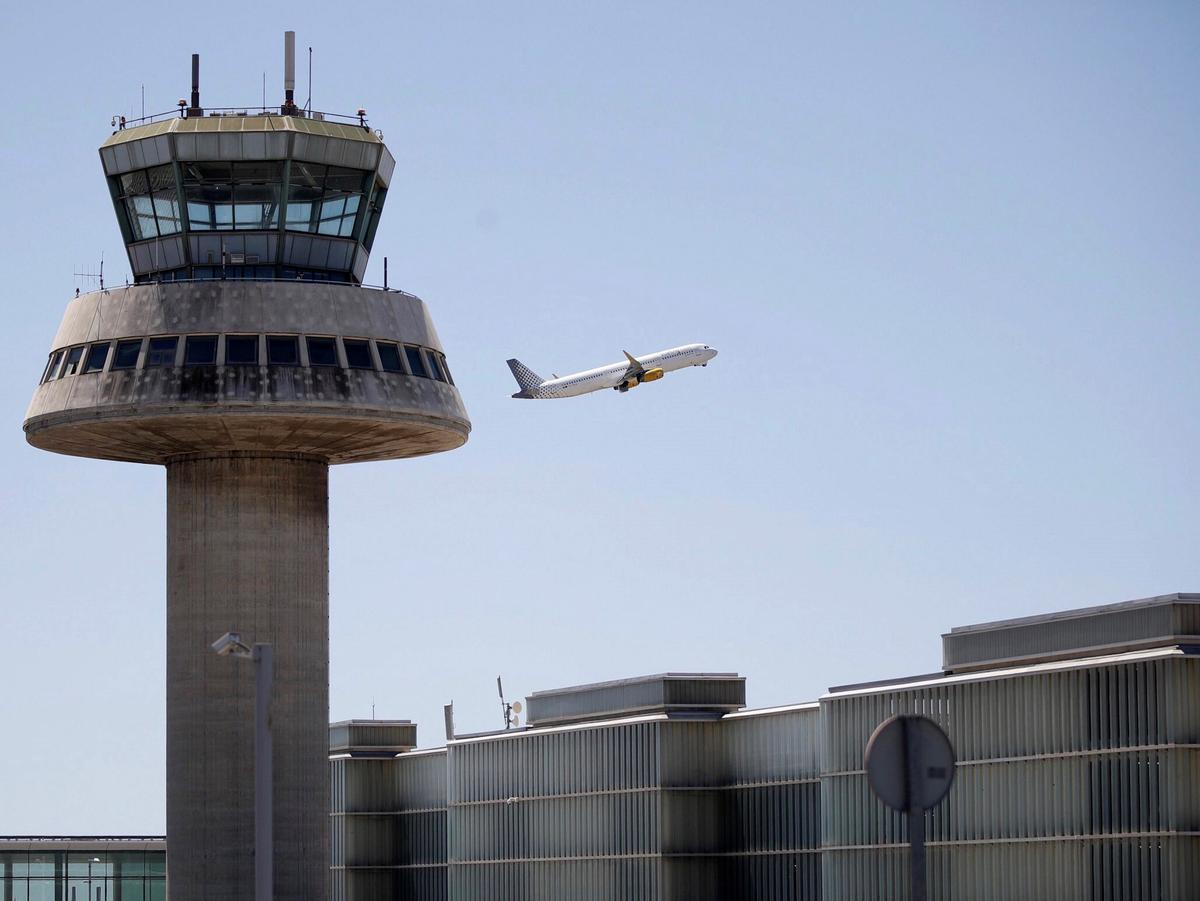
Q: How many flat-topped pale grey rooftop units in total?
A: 3